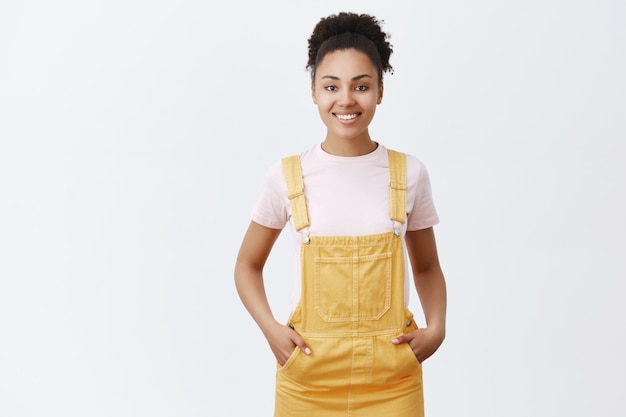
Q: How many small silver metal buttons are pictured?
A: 4